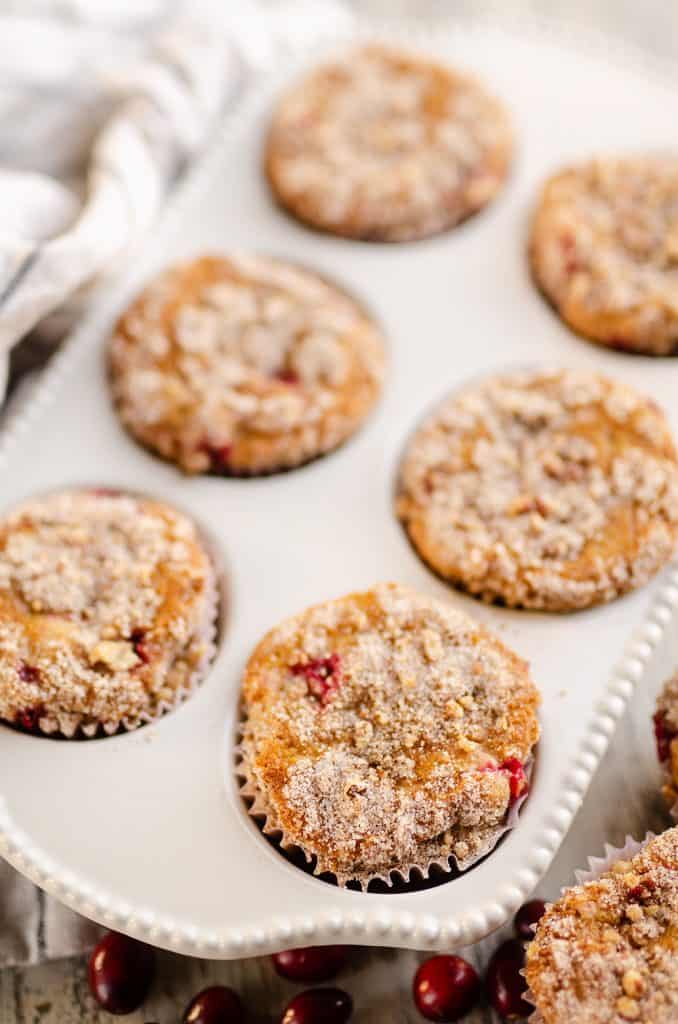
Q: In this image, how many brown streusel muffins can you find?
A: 8